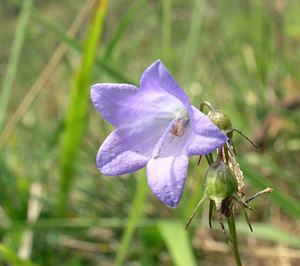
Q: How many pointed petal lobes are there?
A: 5